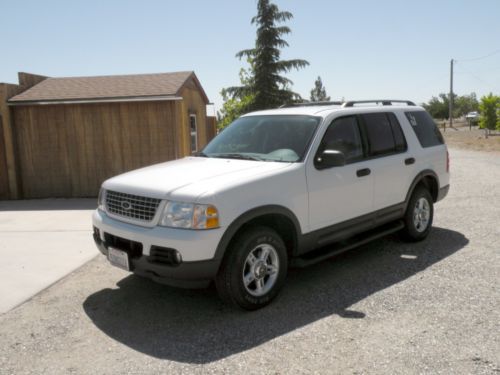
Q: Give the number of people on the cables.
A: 0